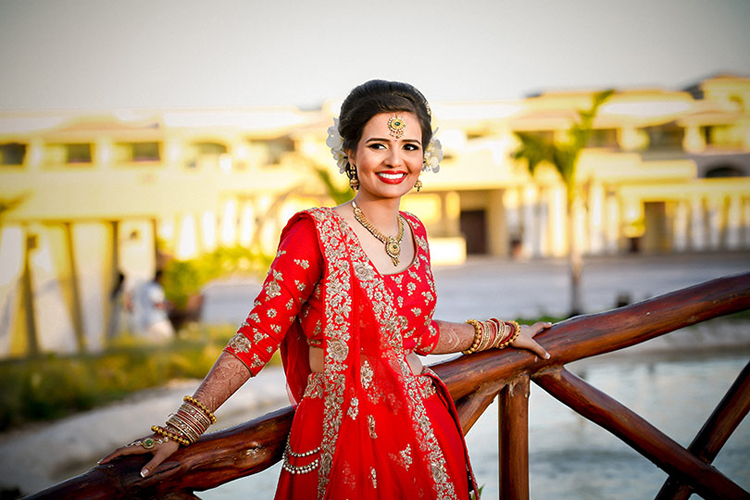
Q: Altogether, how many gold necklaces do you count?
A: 1